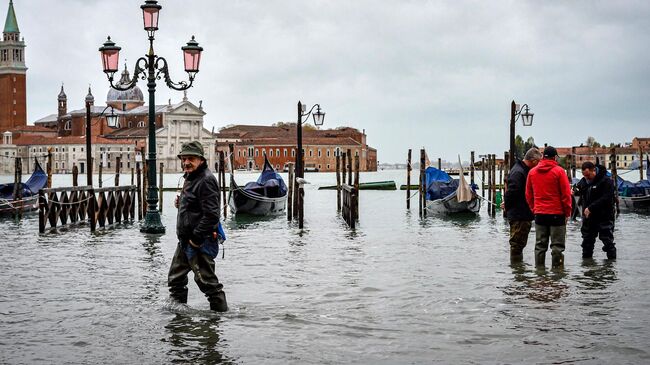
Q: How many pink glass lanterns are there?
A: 3